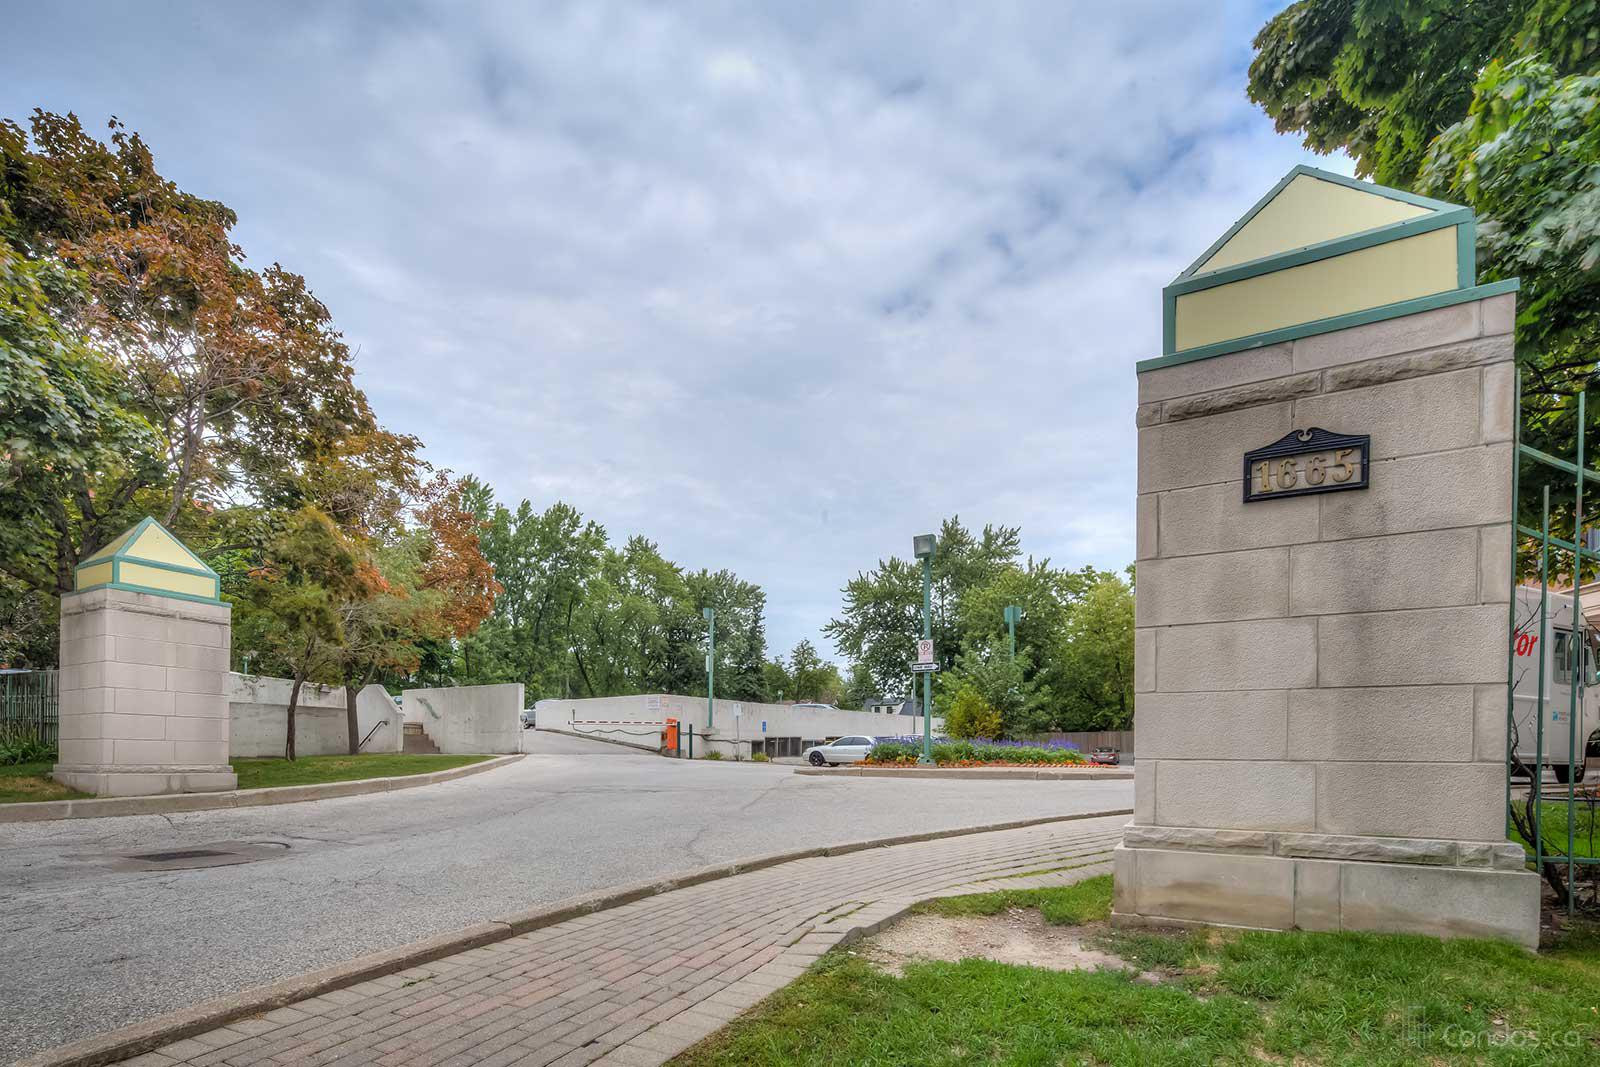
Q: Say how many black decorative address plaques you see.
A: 1